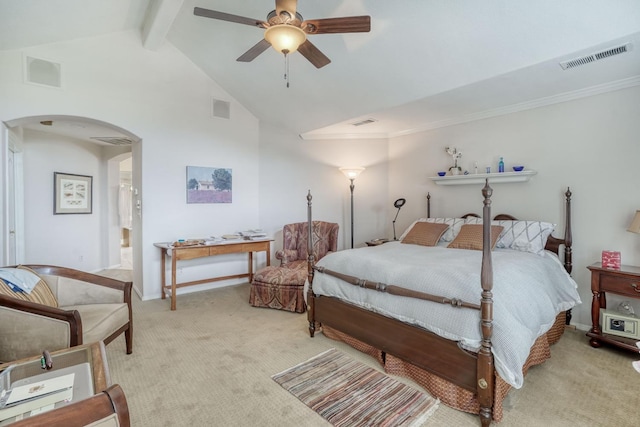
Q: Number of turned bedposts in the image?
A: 4